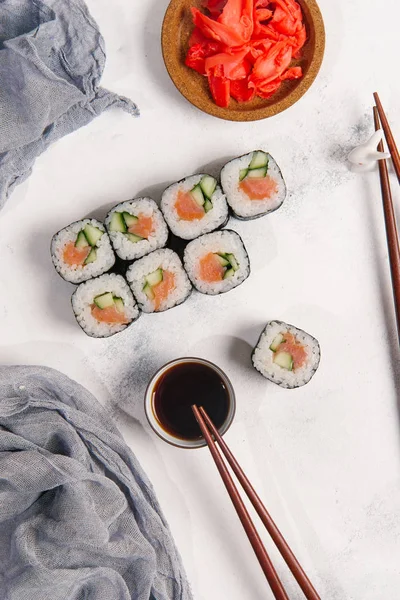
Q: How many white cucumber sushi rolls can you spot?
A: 8